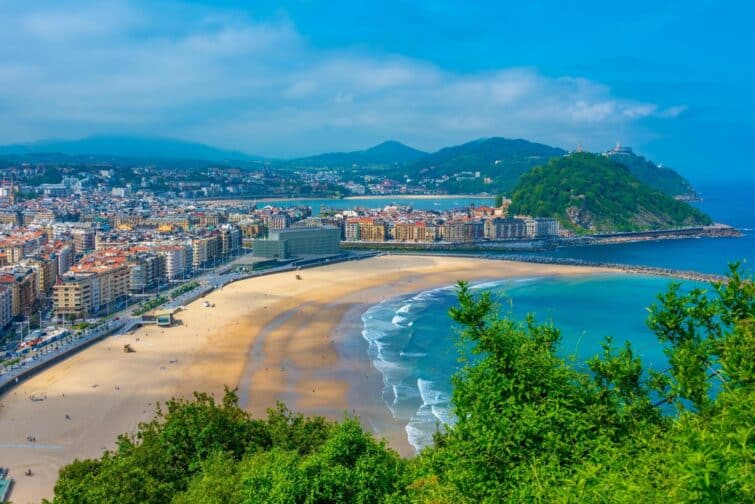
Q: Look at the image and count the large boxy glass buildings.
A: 2